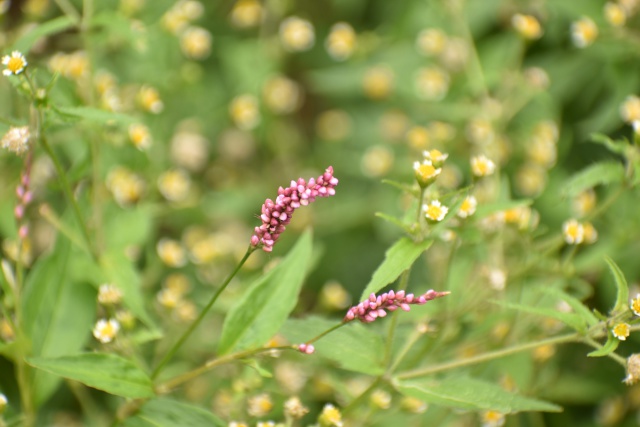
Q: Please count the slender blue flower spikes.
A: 0